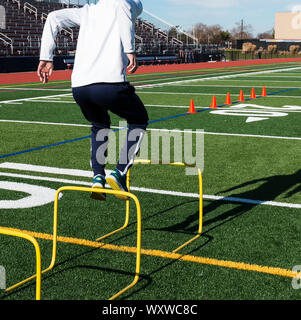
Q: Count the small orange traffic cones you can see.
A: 6